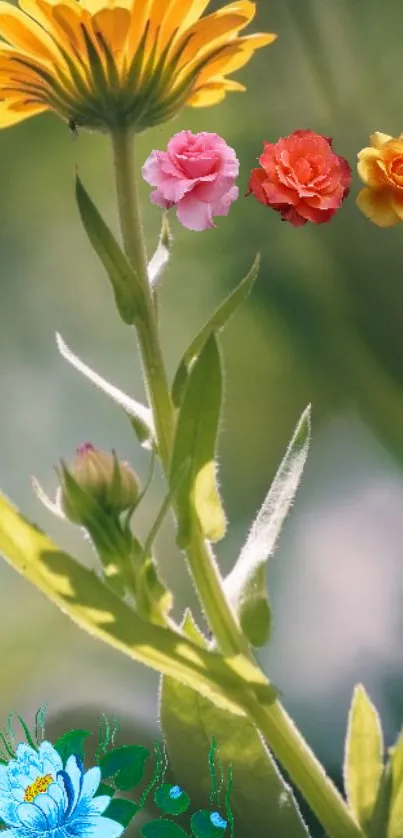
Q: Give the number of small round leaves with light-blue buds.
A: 2